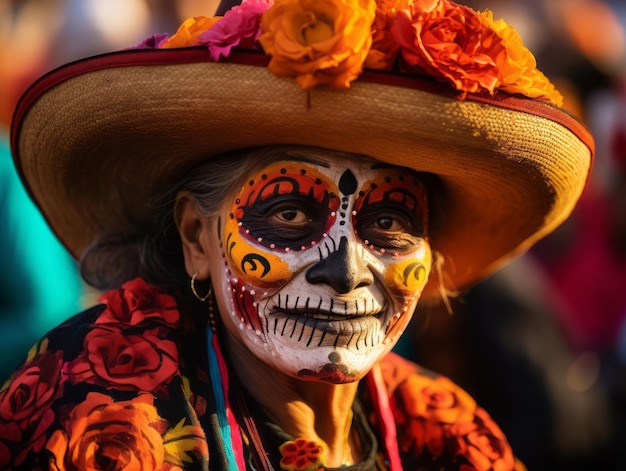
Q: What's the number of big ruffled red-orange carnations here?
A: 1